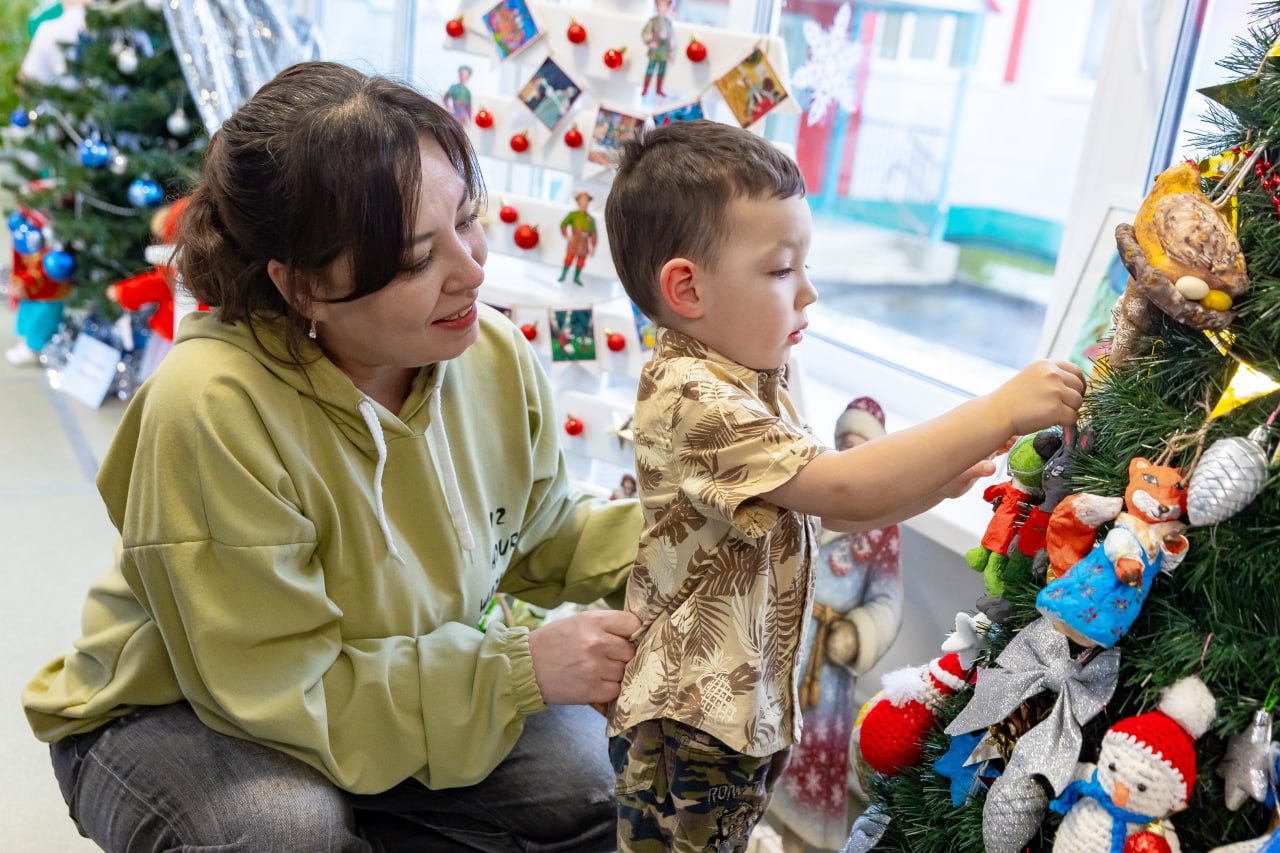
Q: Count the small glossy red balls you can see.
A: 12